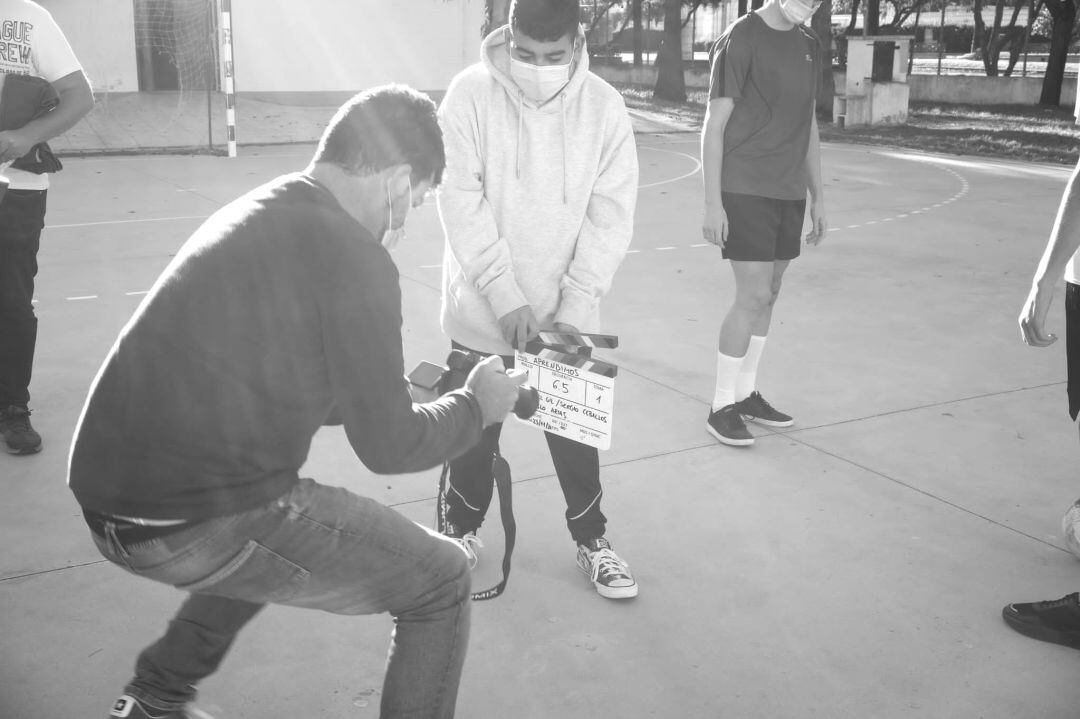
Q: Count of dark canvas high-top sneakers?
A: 2